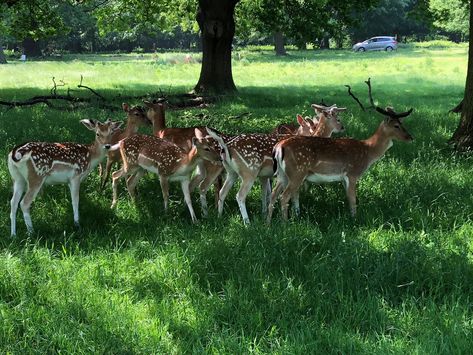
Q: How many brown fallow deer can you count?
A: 7